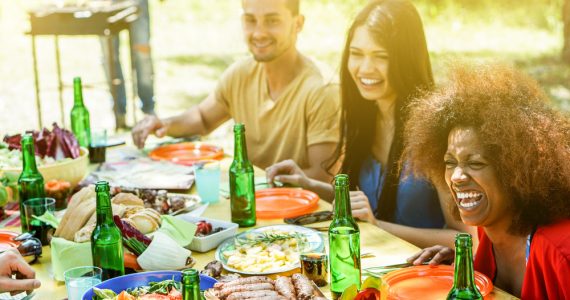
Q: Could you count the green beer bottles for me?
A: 7